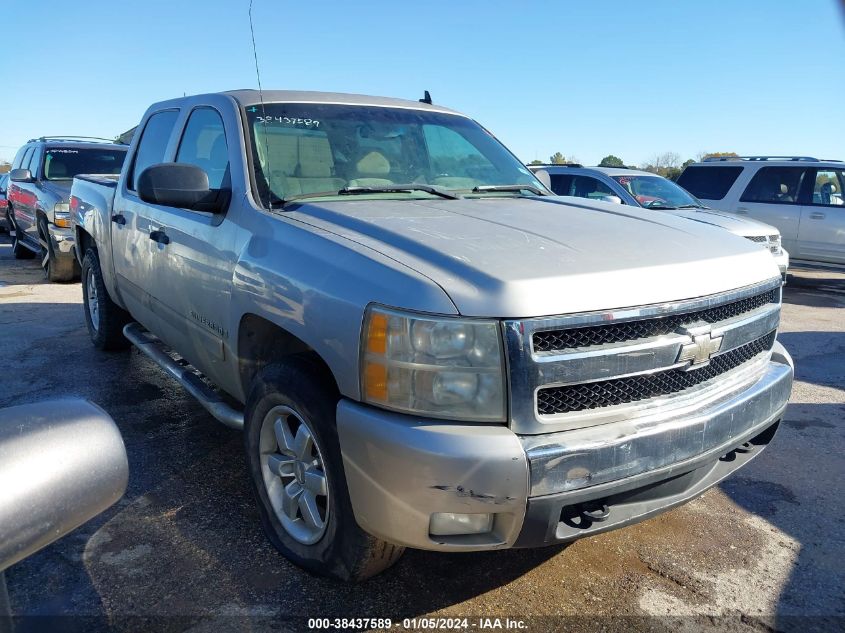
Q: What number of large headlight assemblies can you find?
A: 1